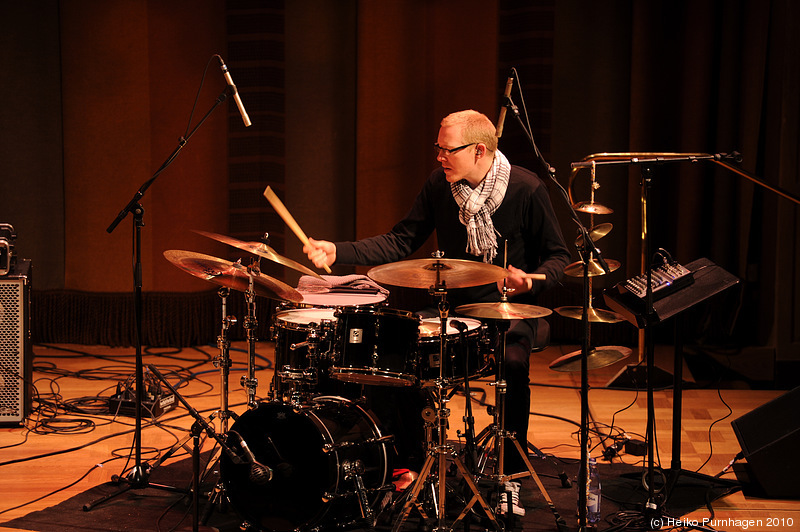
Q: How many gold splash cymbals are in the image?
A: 5